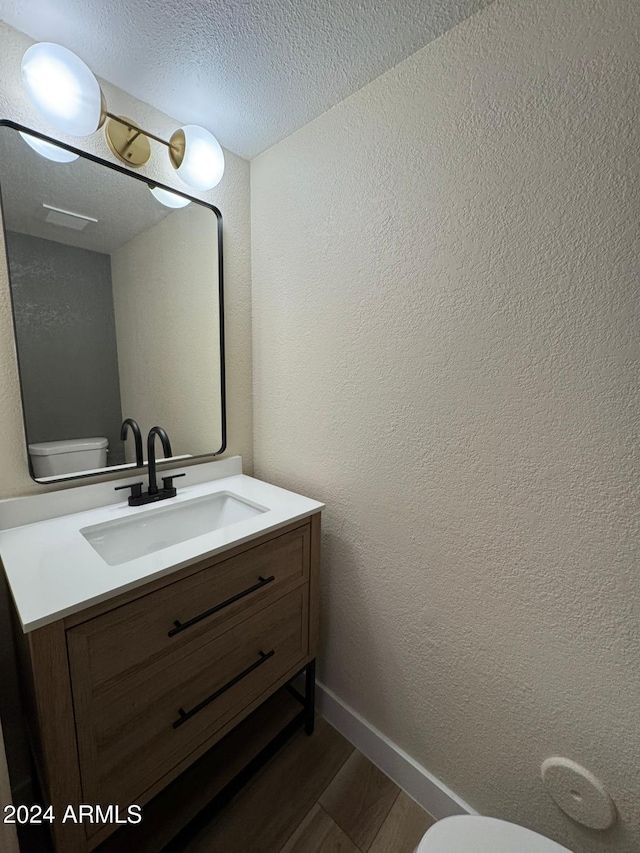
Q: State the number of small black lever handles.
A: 2